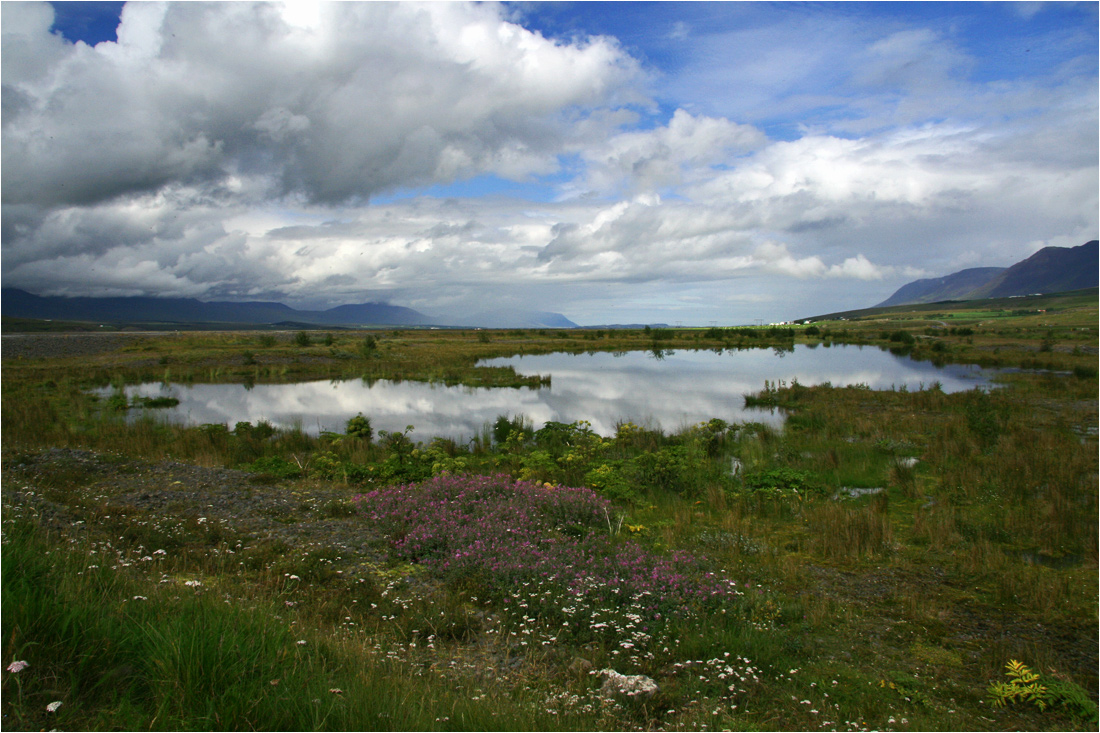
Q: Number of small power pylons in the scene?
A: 3